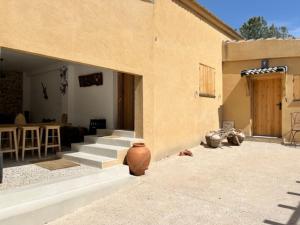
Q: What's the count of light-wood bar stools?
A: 3